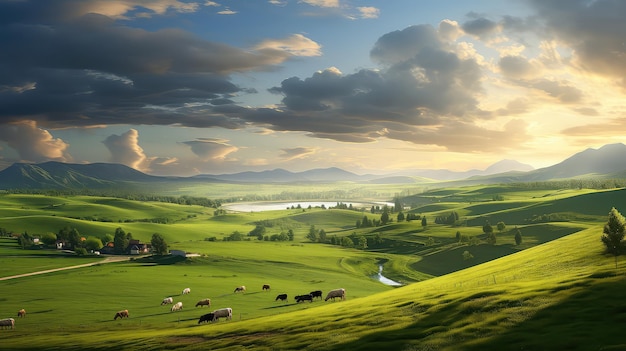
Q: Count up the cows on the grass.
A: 15